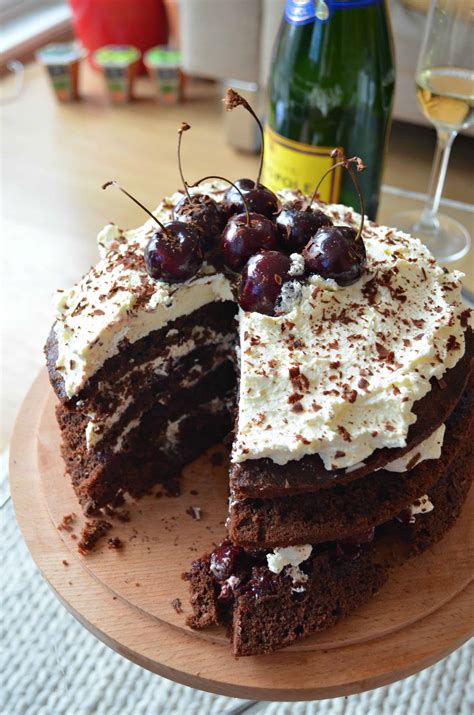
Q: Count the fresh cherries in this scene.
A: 7